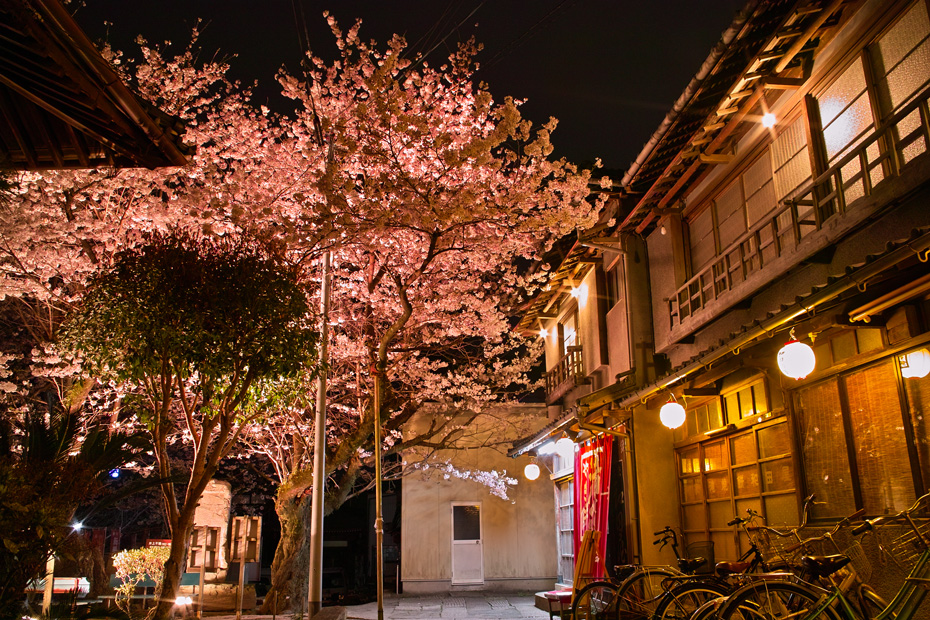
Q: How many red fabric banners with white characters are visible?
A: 1